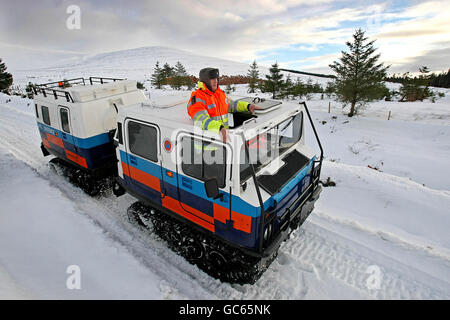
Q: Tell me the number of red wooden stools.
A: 0